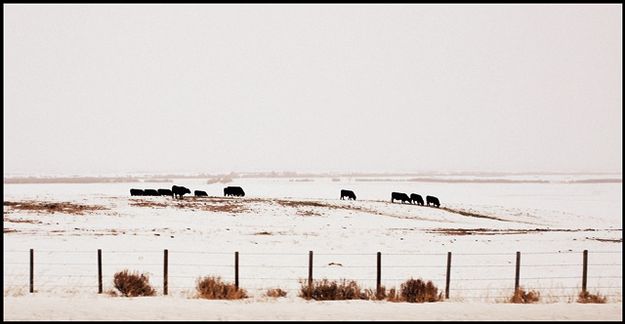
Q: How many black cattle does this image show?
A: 10